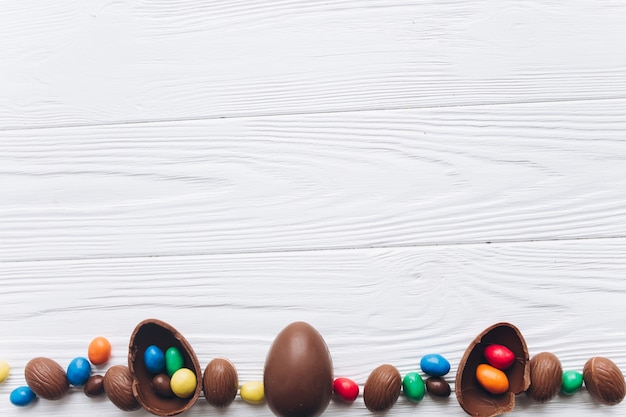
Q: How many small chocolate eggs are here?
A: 6